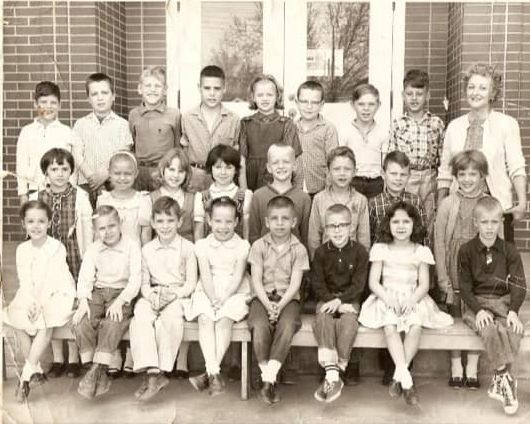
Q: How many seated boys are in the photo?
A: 5